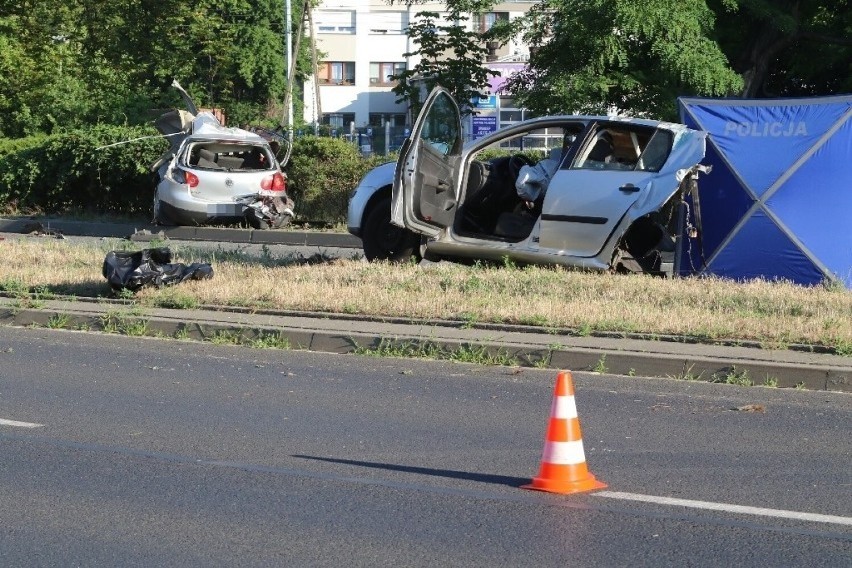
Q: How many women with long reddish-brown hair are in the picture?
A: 0